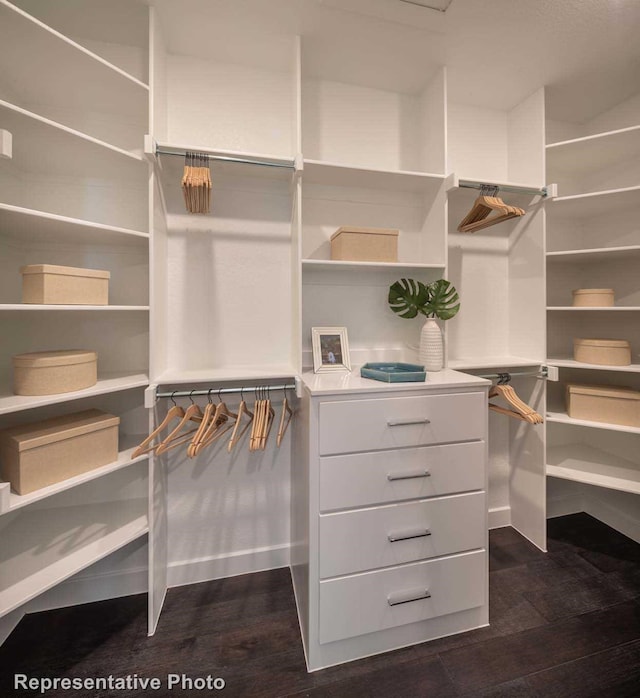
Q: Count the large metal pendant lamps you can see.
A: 0